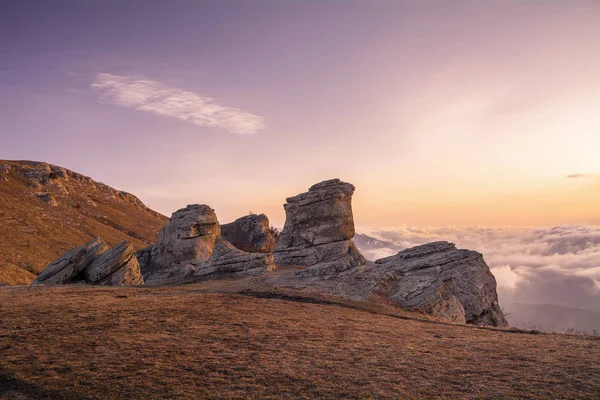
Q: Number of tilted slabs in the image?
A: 2